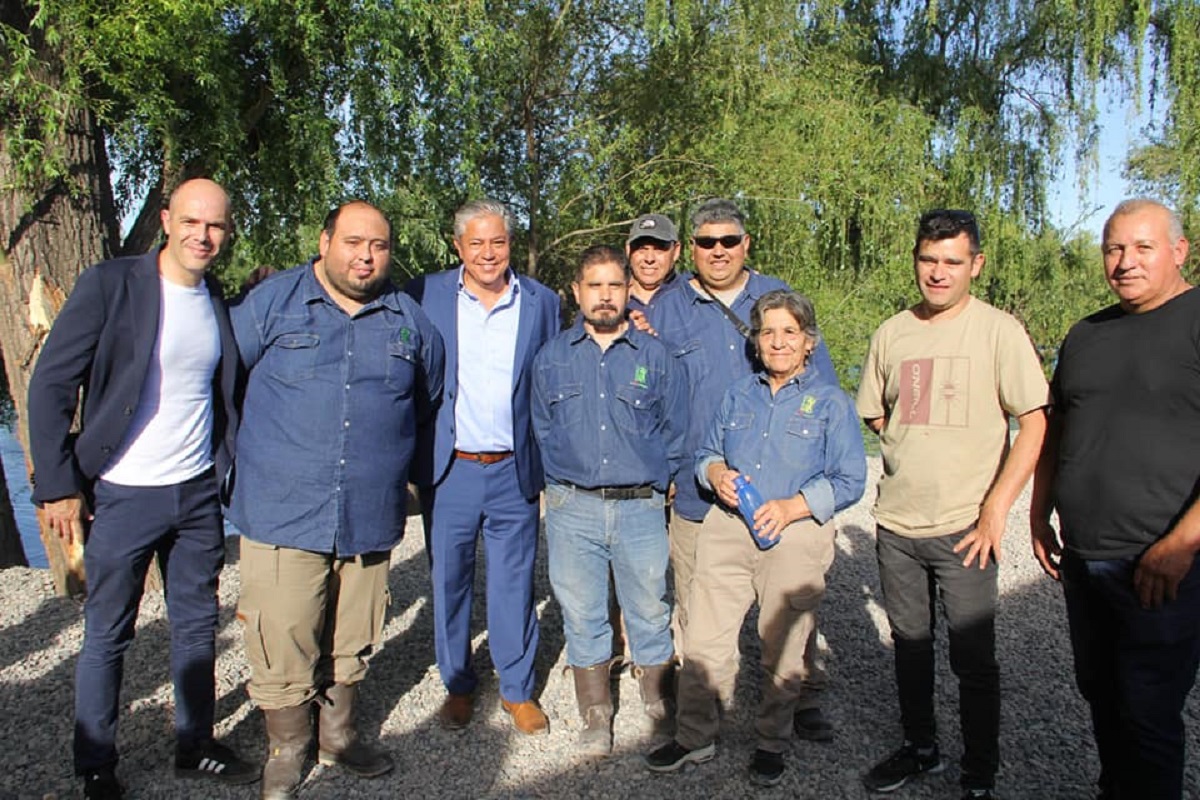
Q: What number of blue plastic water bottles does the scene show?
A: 1